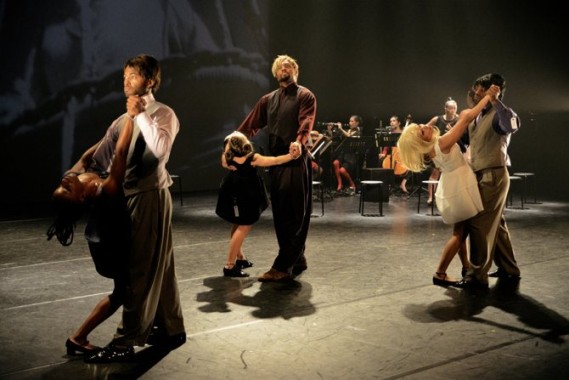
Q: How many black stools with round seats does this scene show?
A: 6